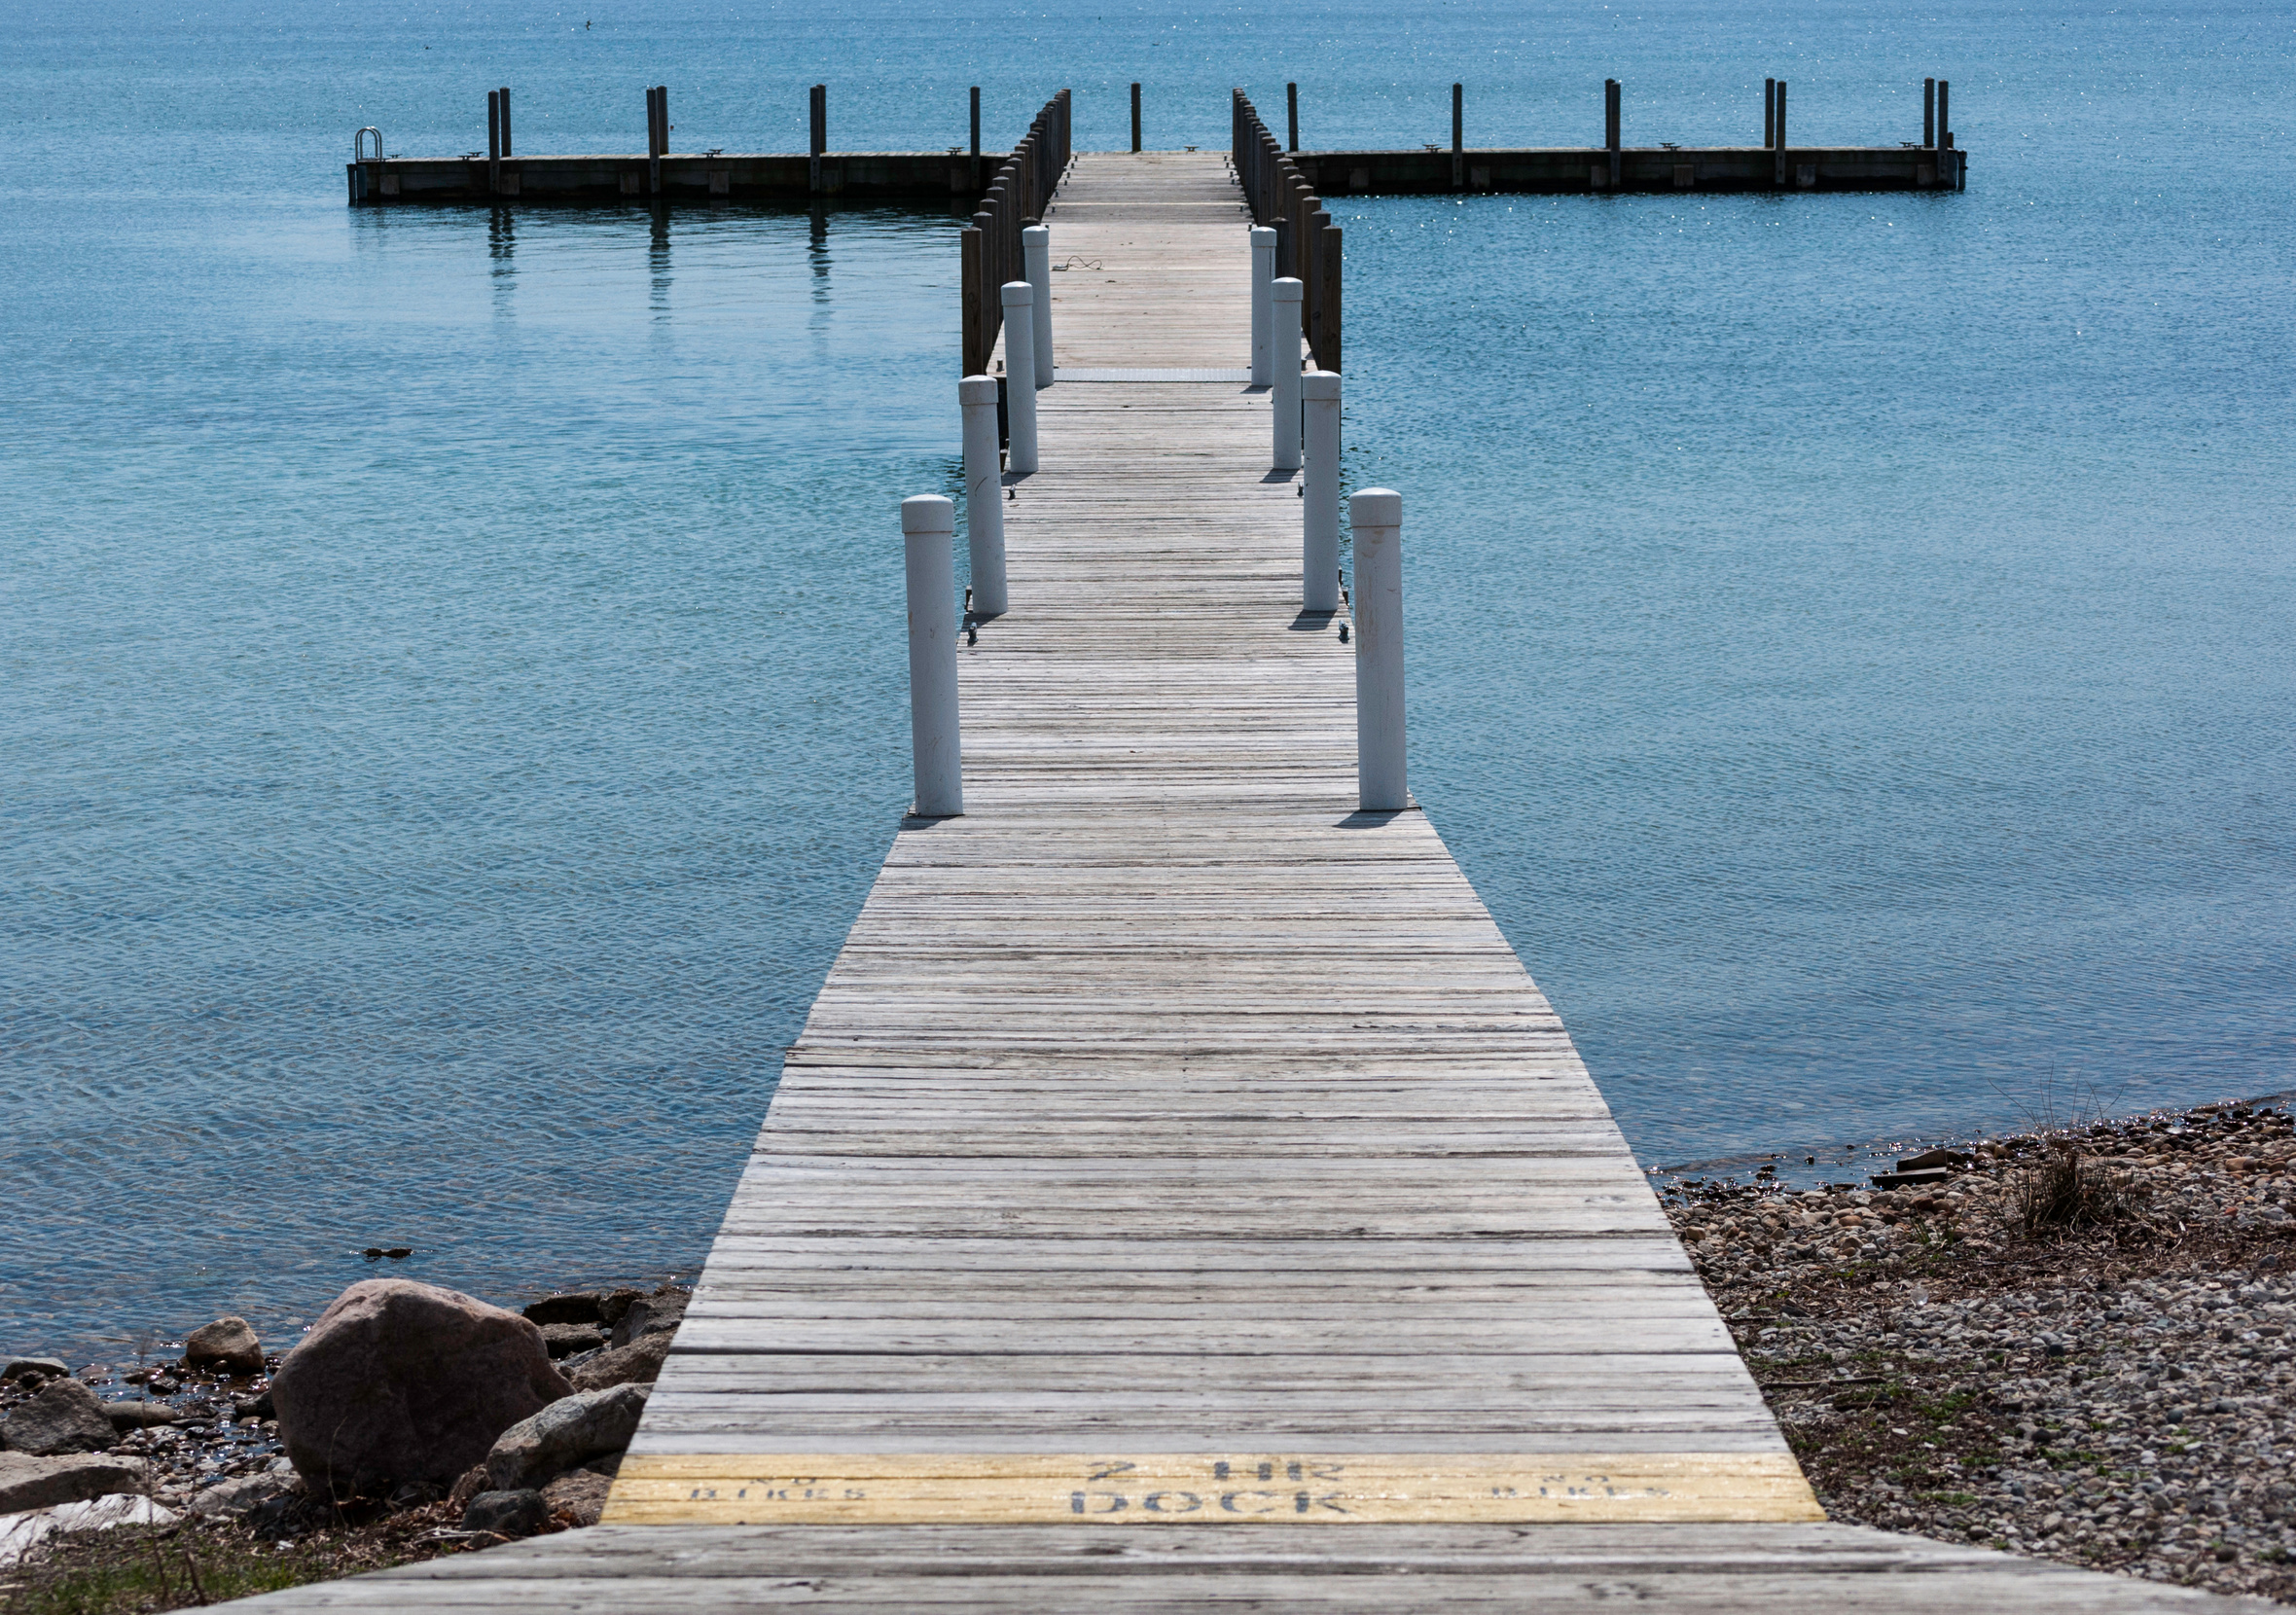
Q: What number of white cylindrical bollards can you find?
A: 8